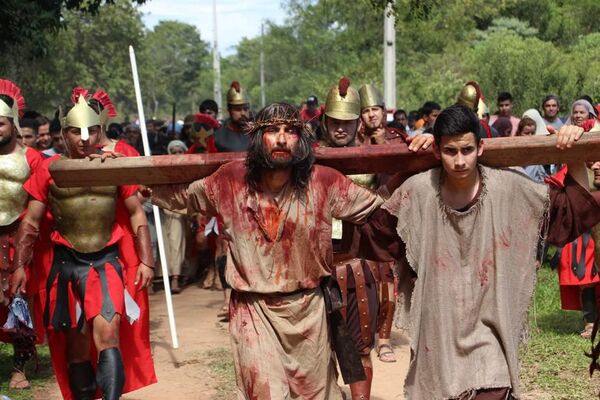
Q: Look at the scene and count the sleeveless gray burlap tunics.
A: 1